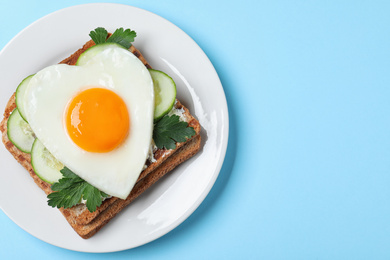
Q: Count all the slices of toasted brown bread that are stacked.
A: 2